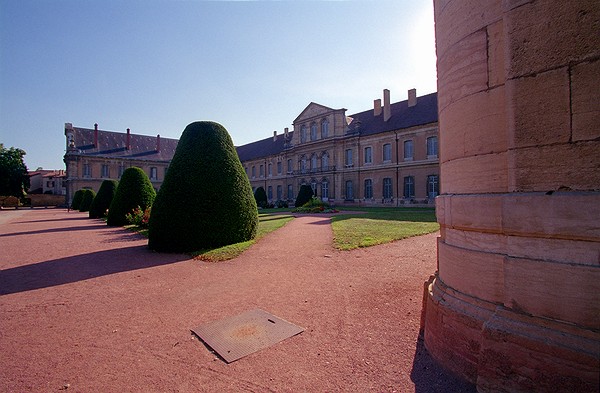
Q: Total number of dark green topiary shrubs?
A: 7